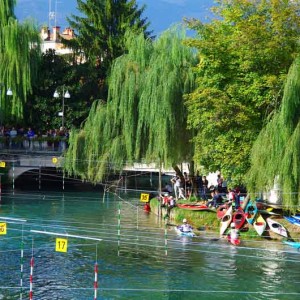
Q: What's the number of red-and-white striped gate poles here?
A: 2